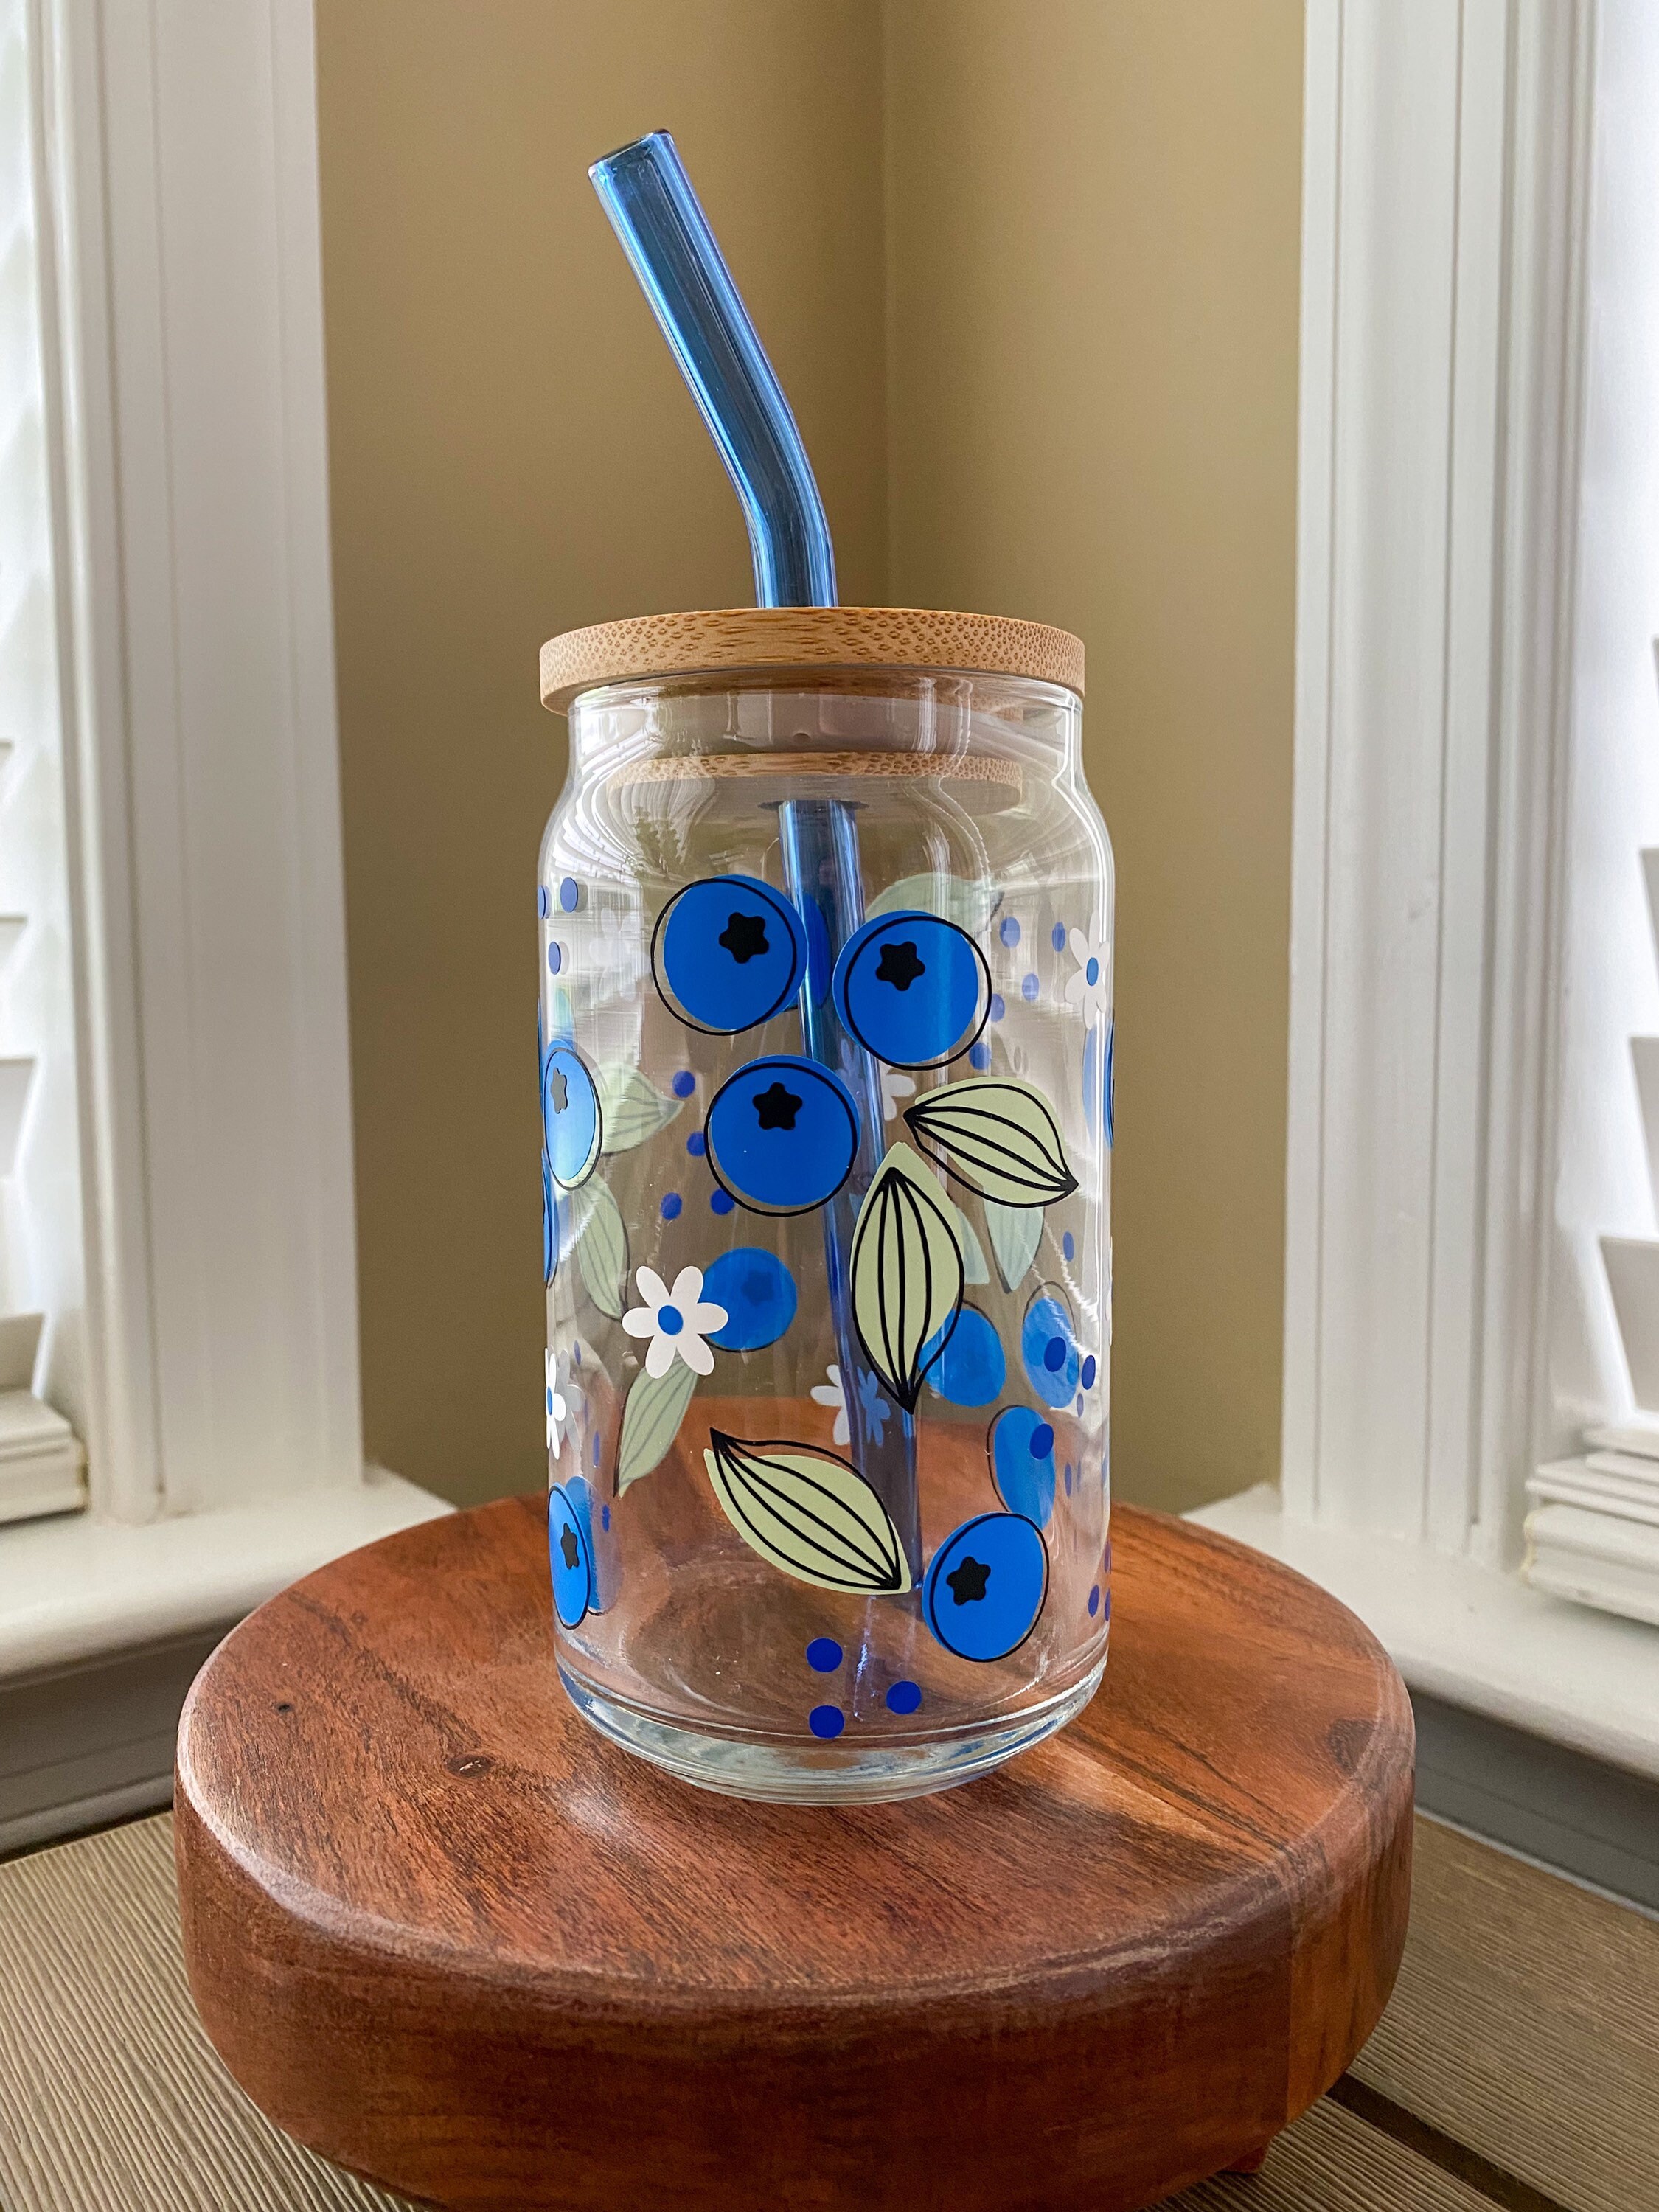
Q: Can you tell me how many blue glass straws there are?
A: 1